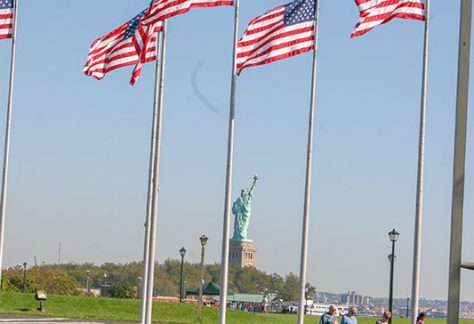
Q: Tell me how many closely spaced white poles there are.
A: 2